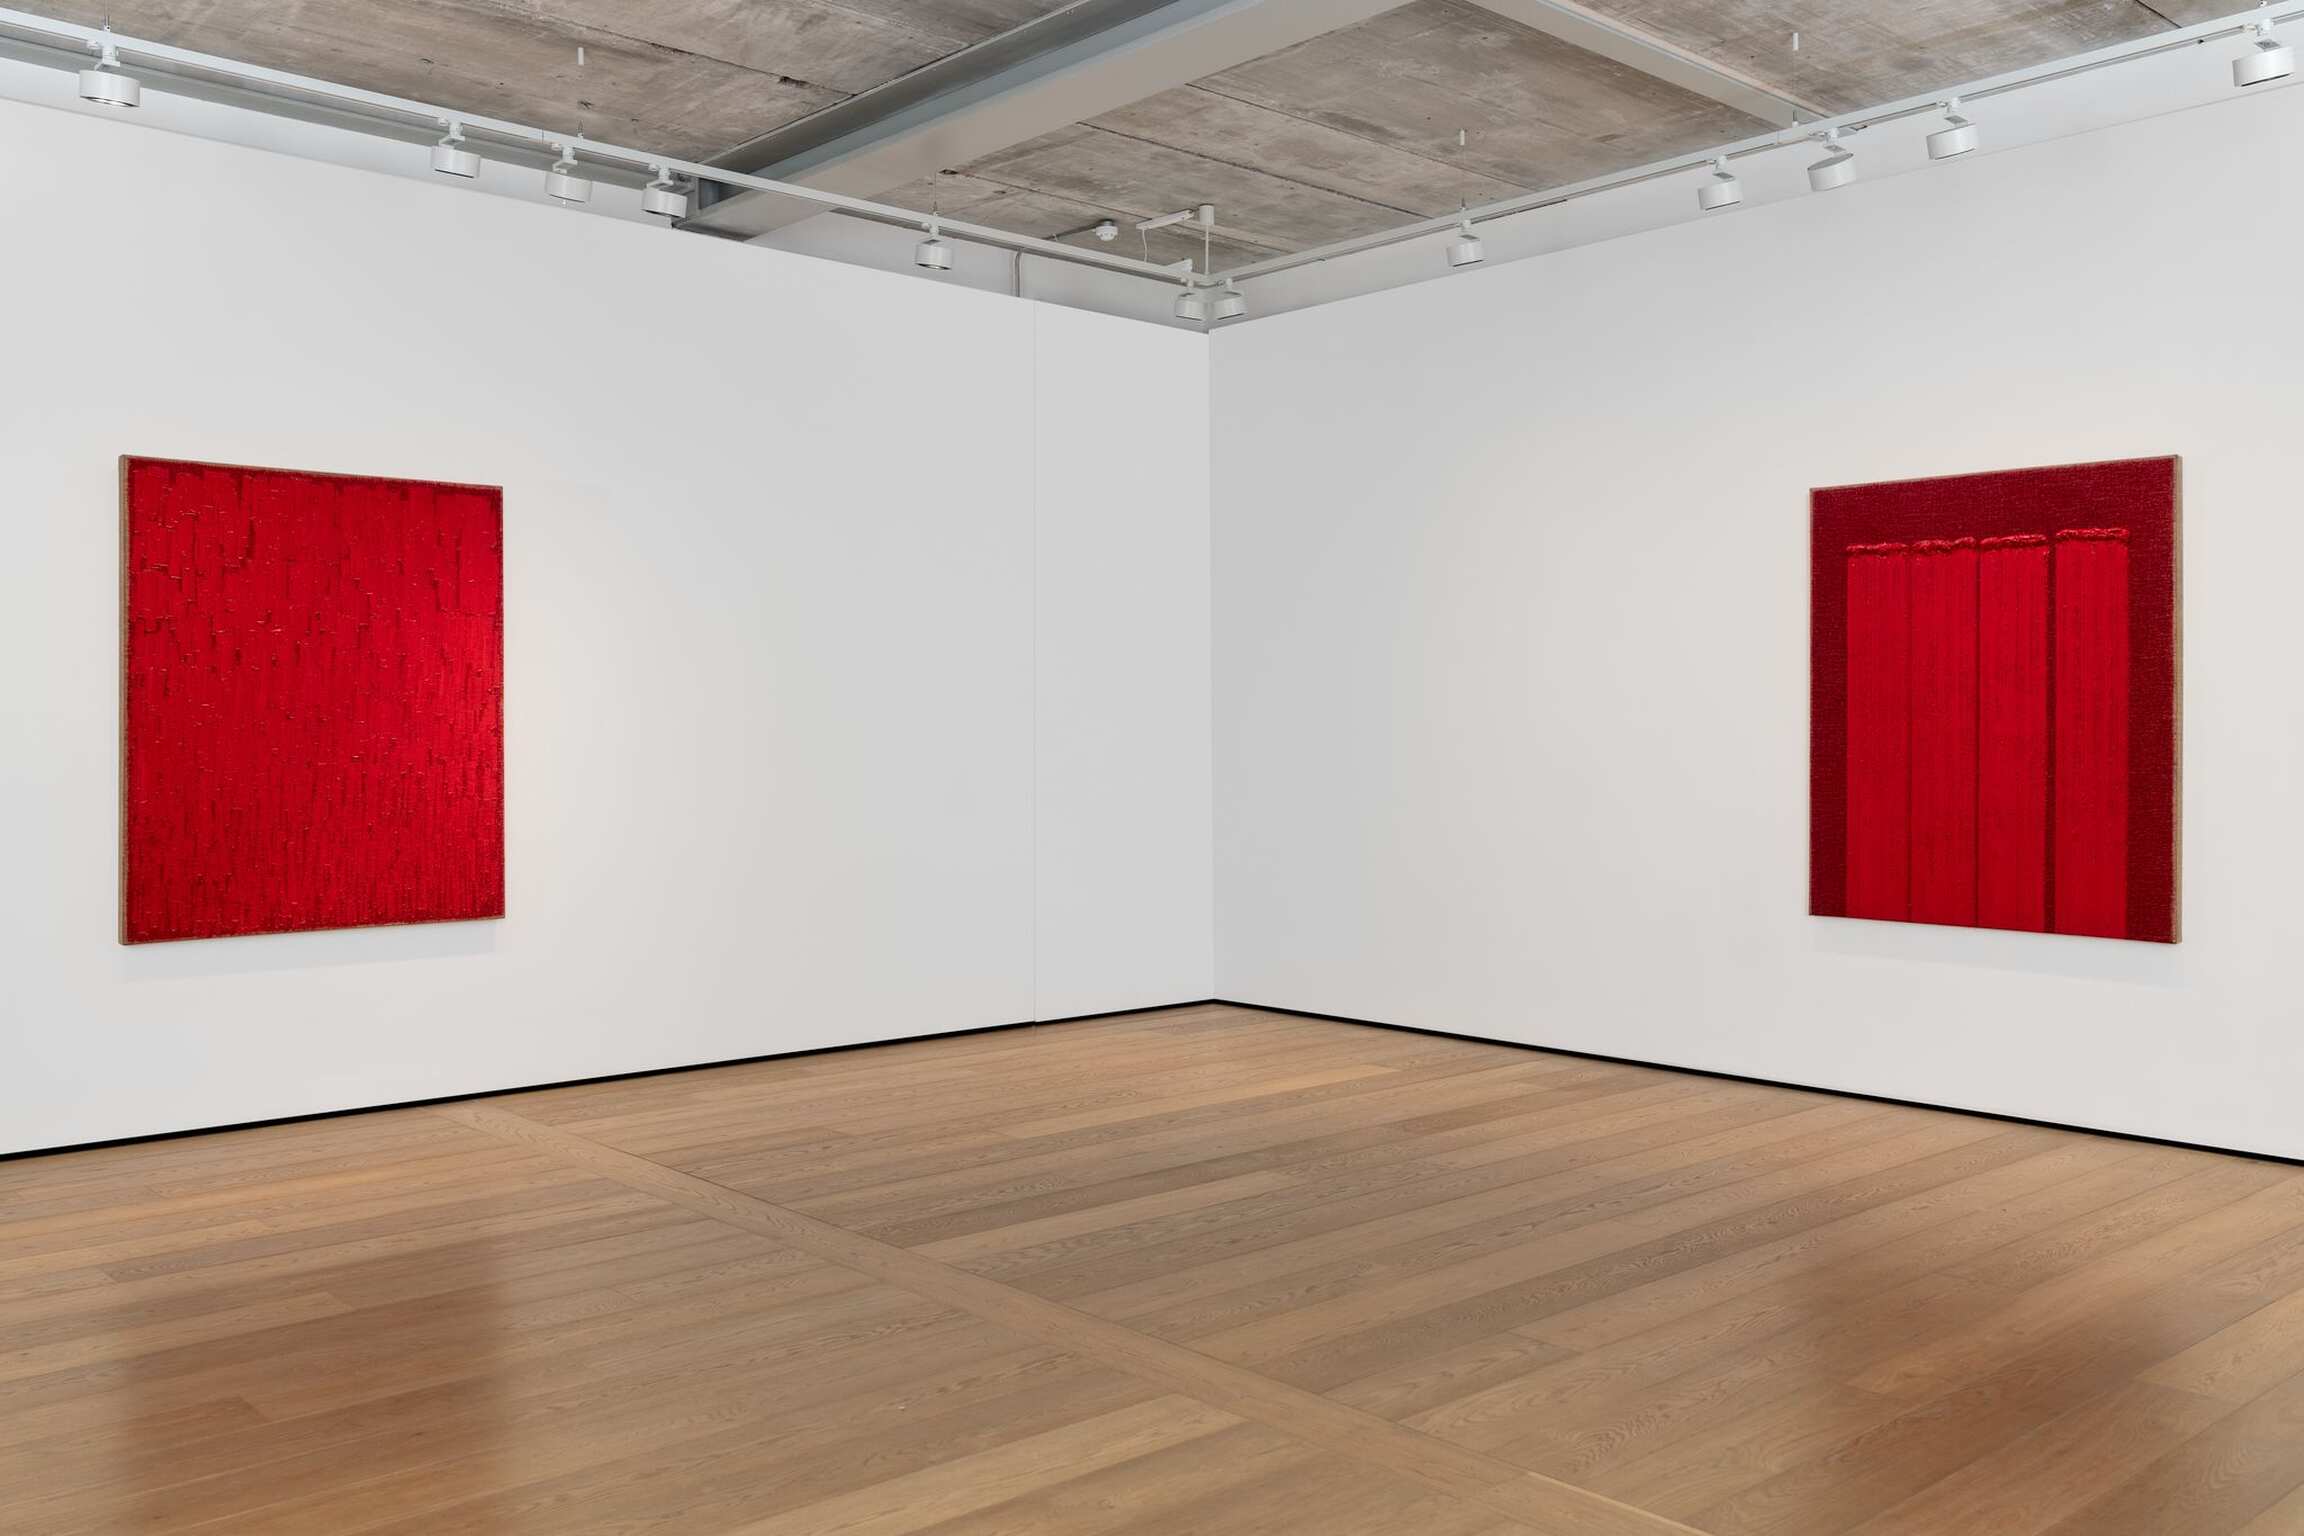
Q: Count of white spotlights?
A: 12